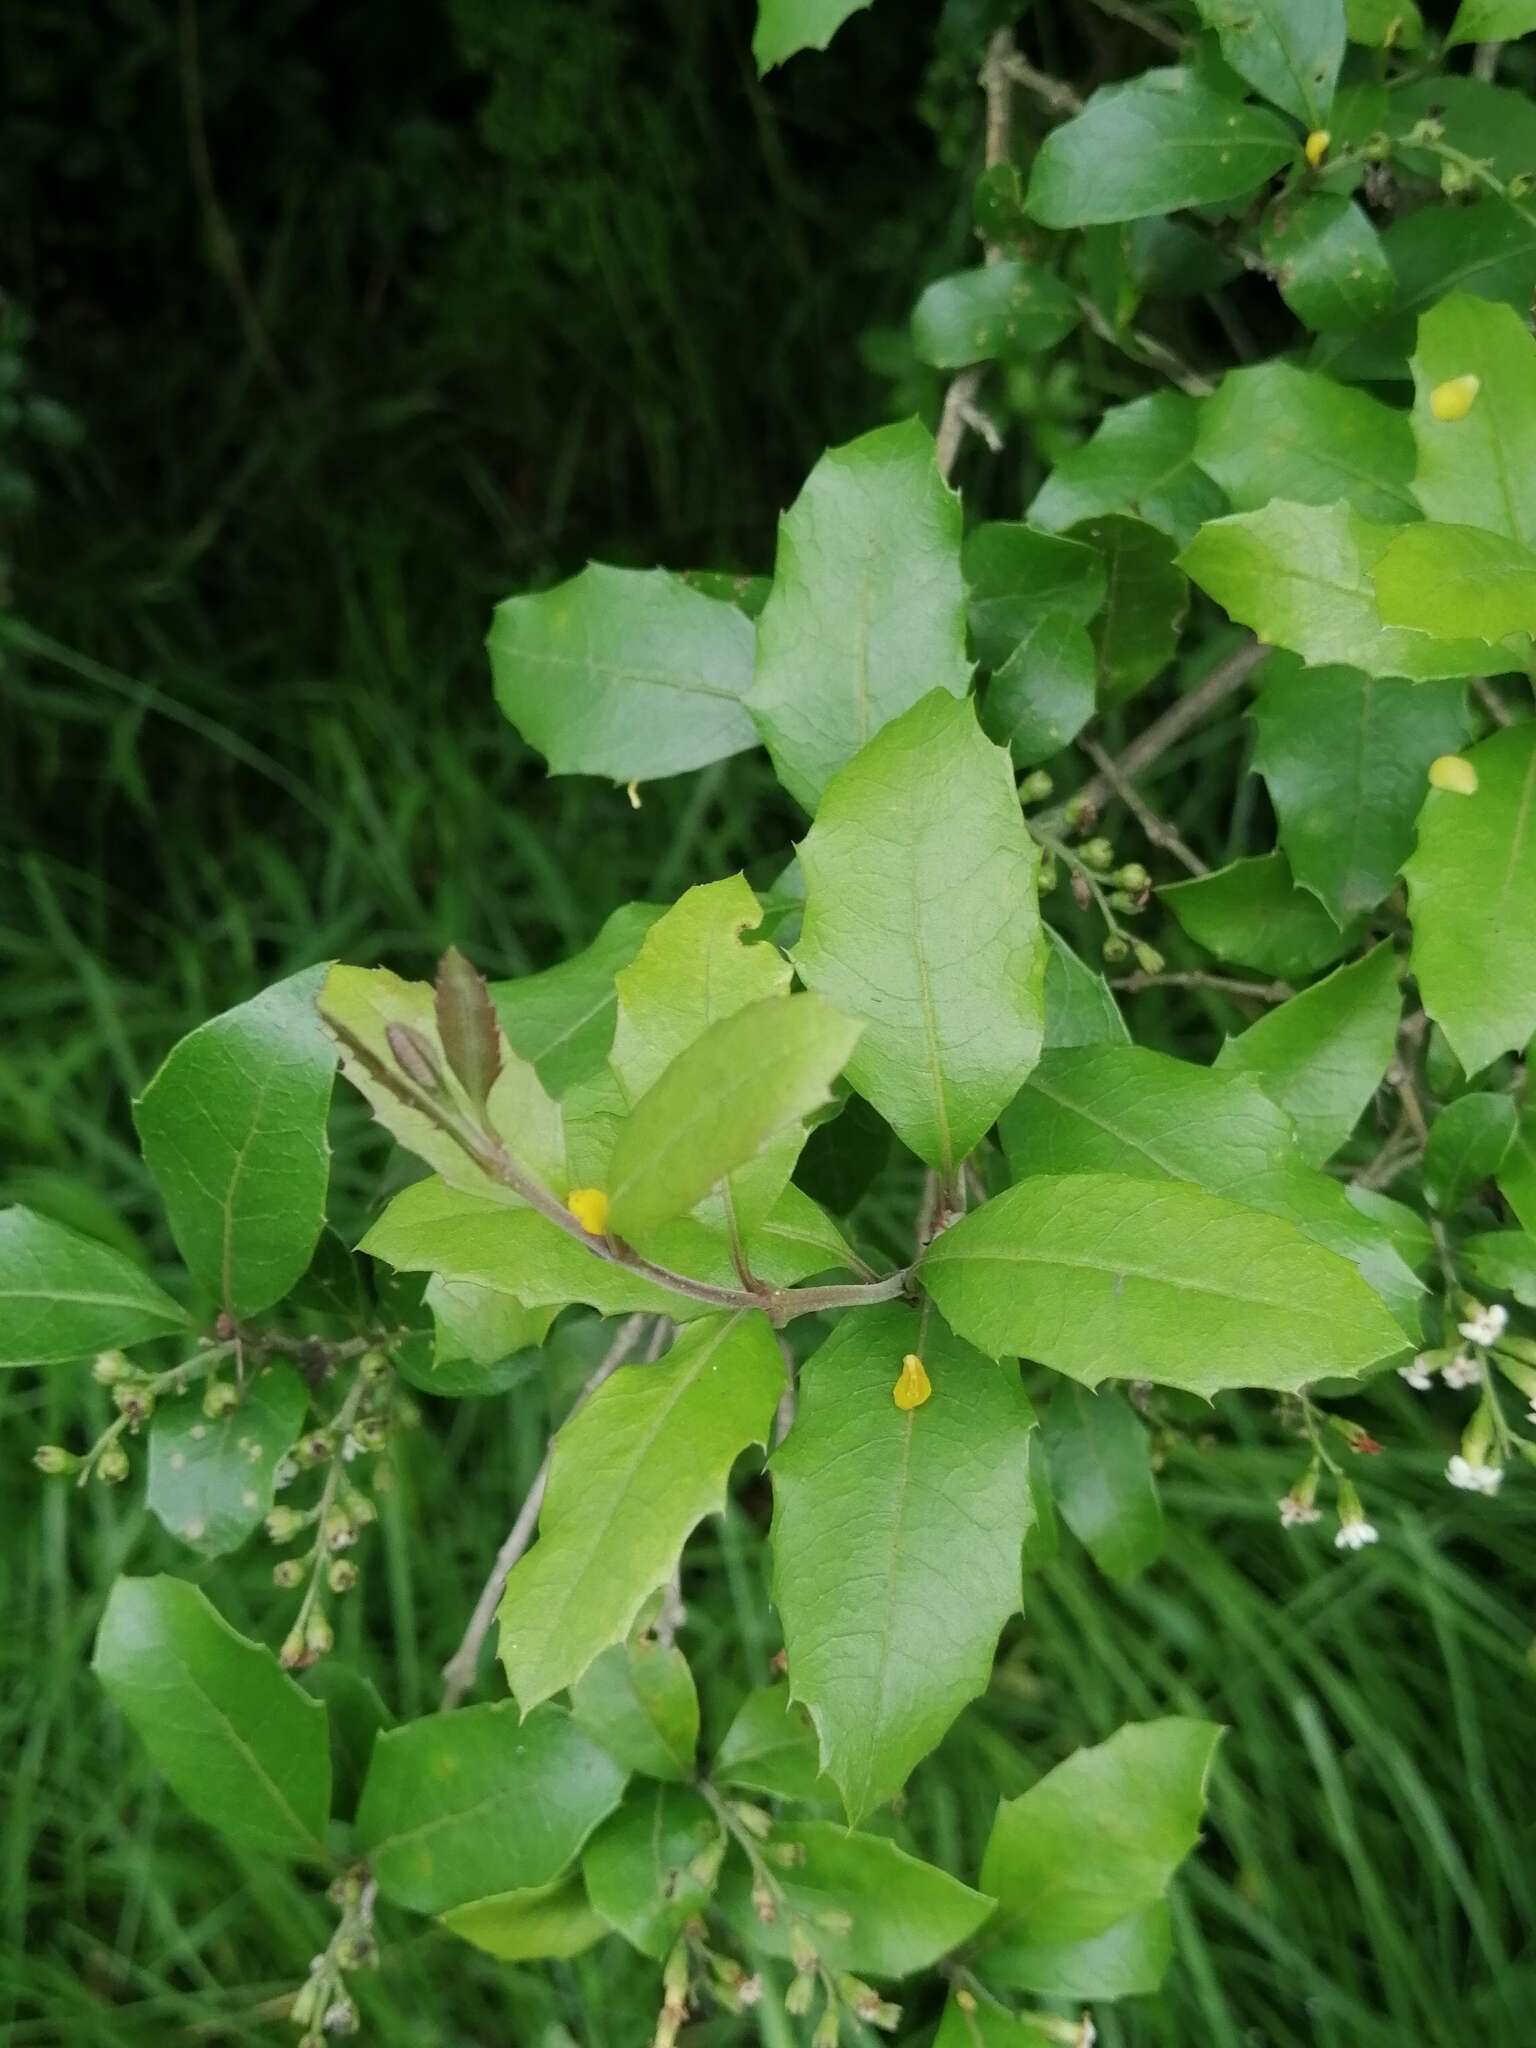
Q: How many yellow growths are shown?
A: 5